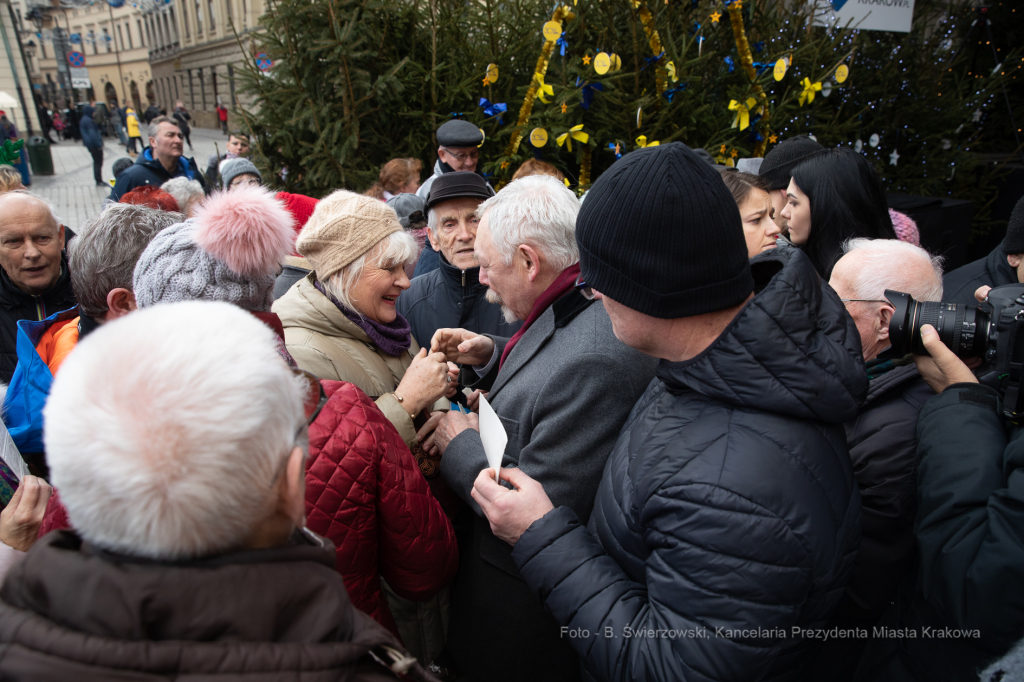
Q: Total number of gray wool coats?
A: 1